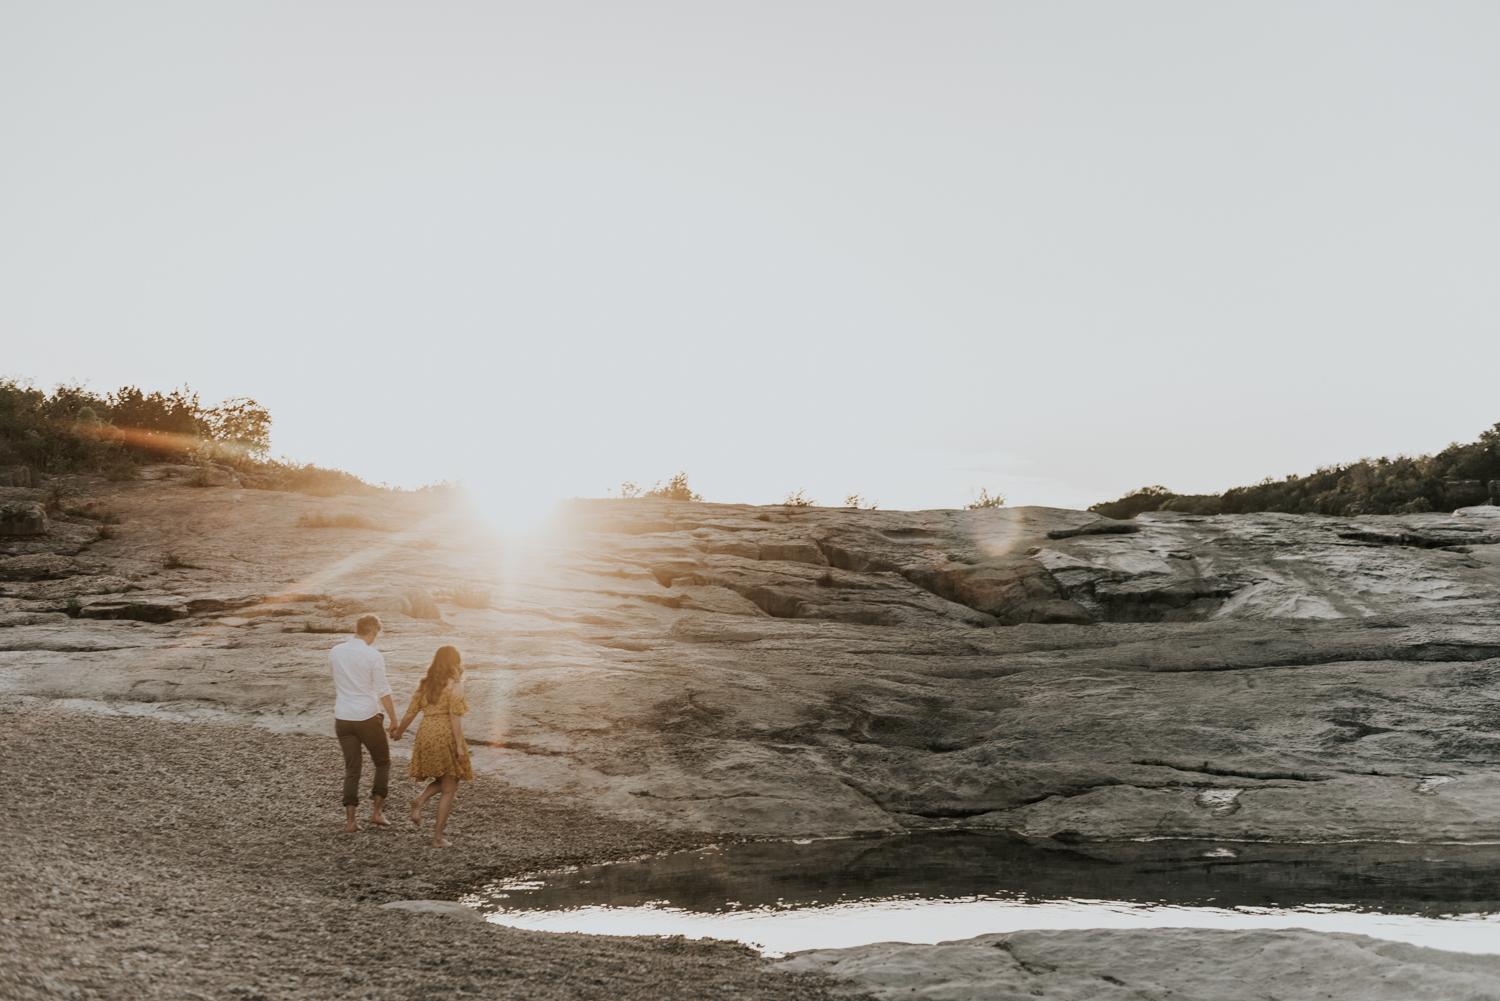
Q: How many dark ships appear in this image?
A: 0